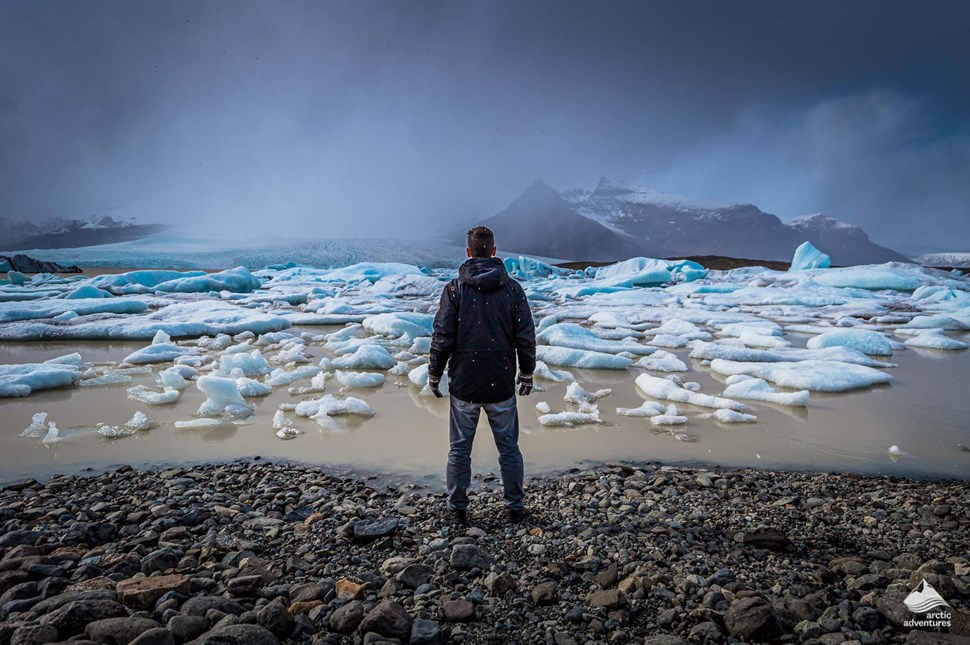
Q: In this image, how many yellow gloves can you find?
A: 0